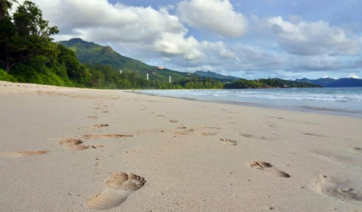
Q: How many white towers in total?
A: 3